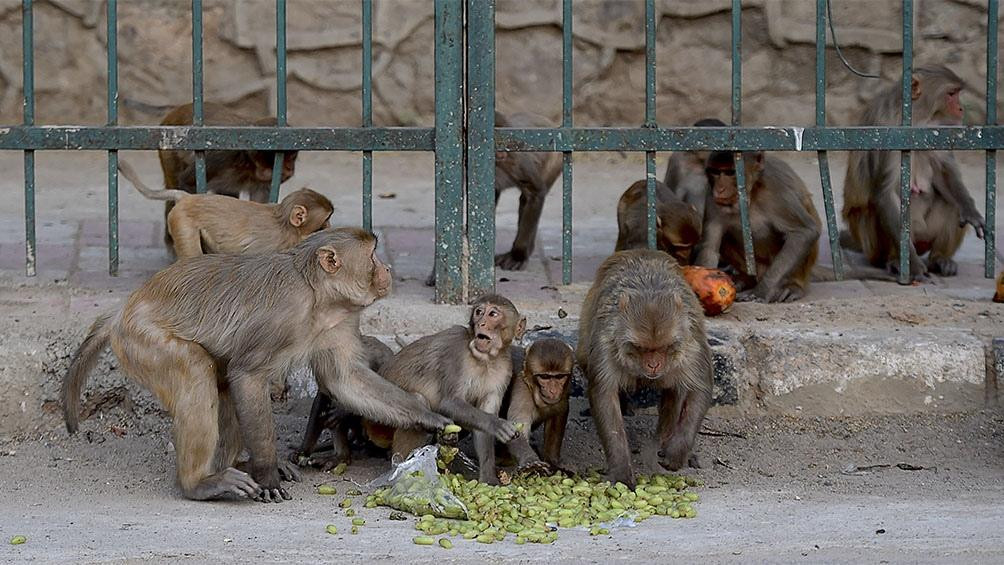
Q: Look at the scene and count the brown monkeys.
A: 12